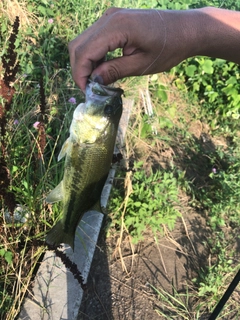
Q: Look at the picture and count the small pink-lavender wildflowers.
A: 5